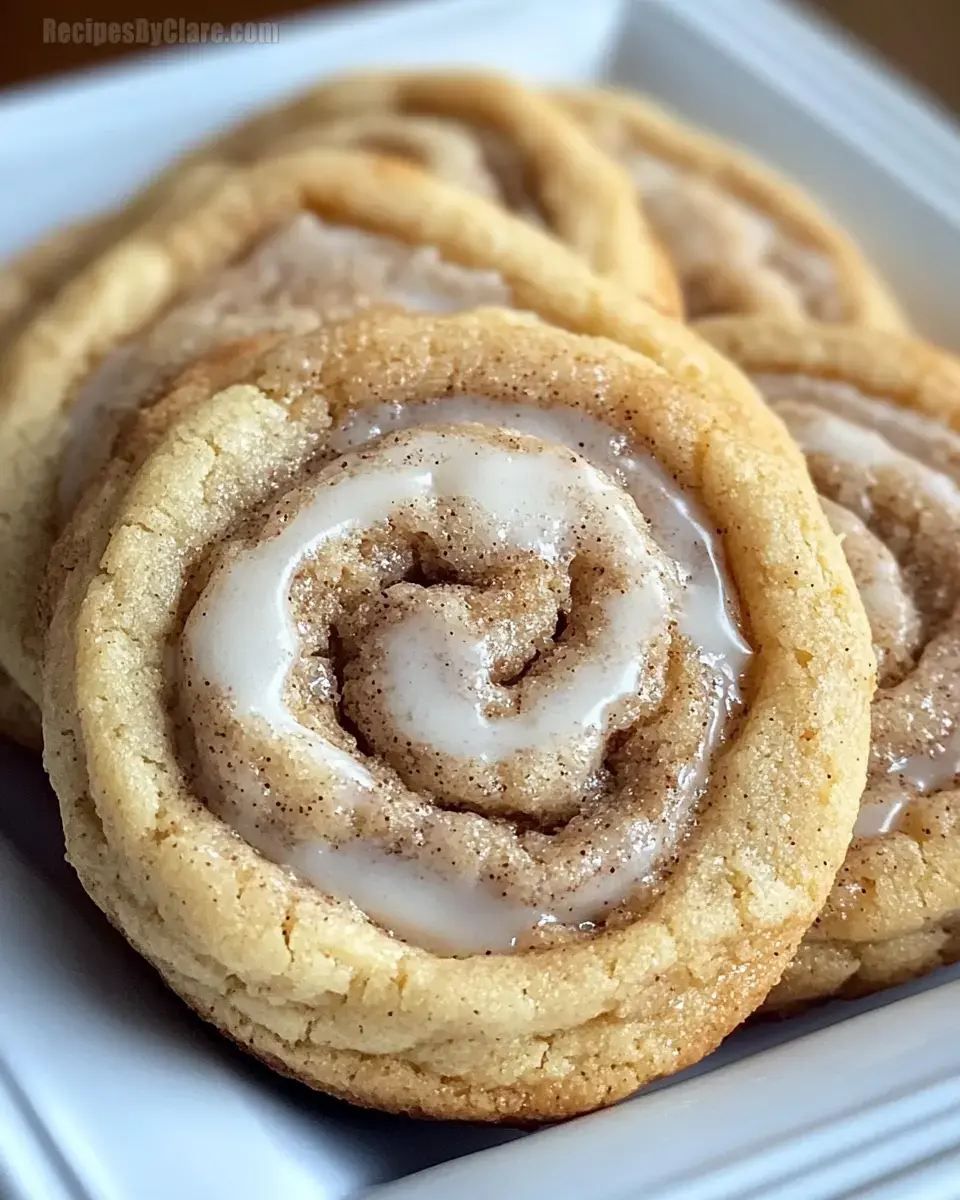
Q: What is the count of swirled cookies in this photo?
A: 5